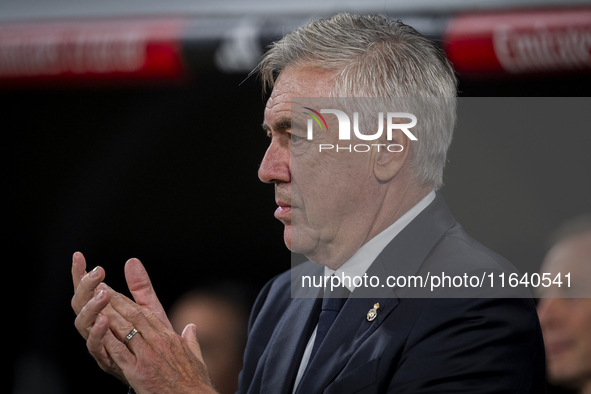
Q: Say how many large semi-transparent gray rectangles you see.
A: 1